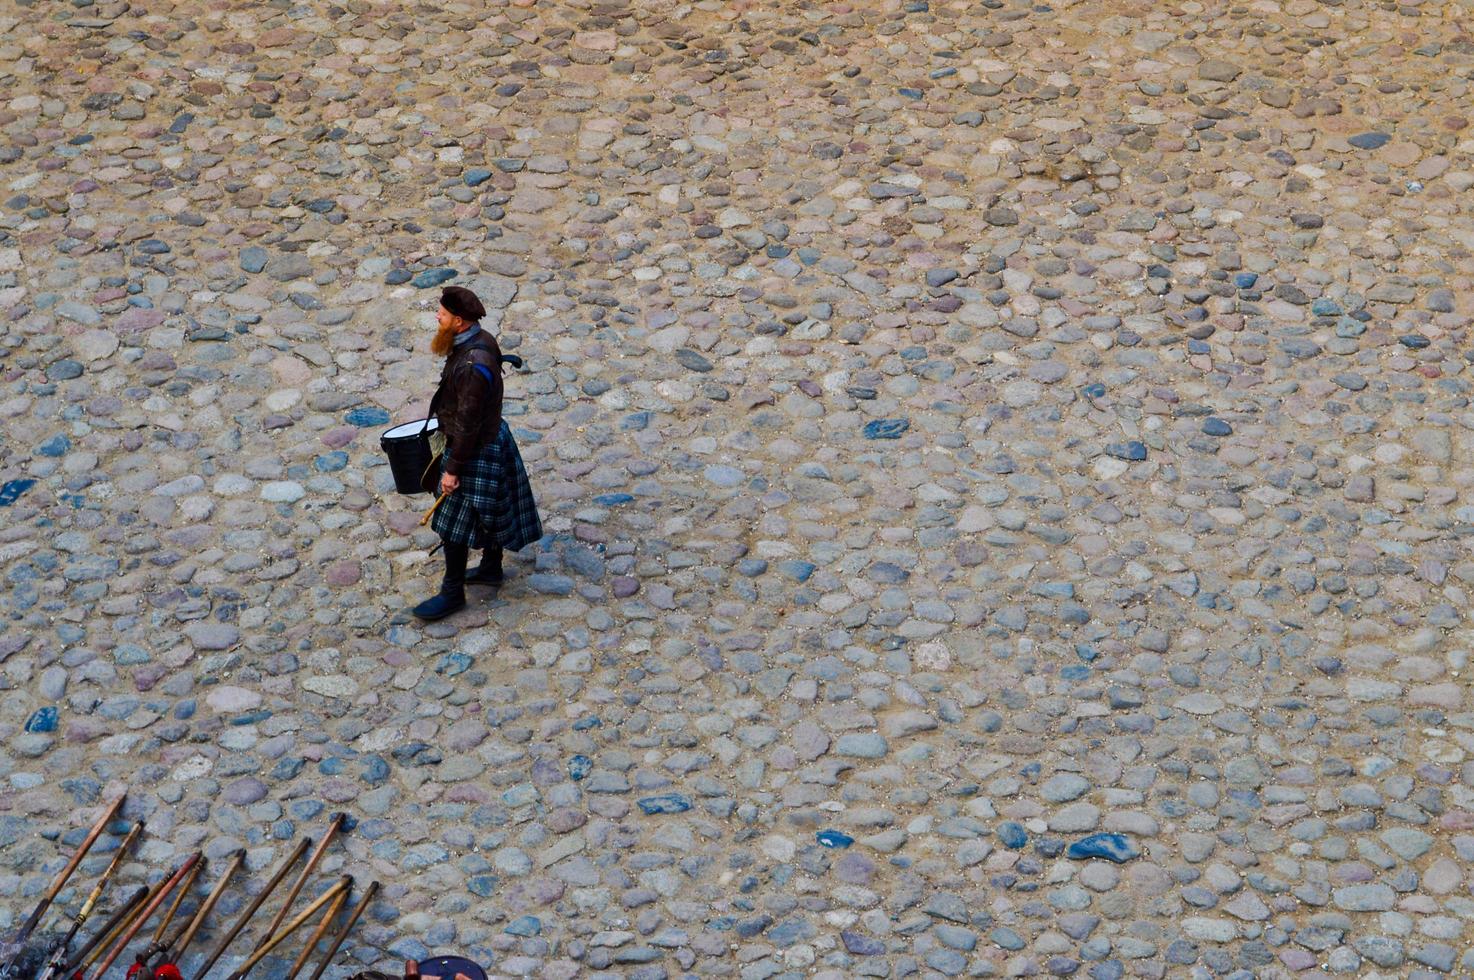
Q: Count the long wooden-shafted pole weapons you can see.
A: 12